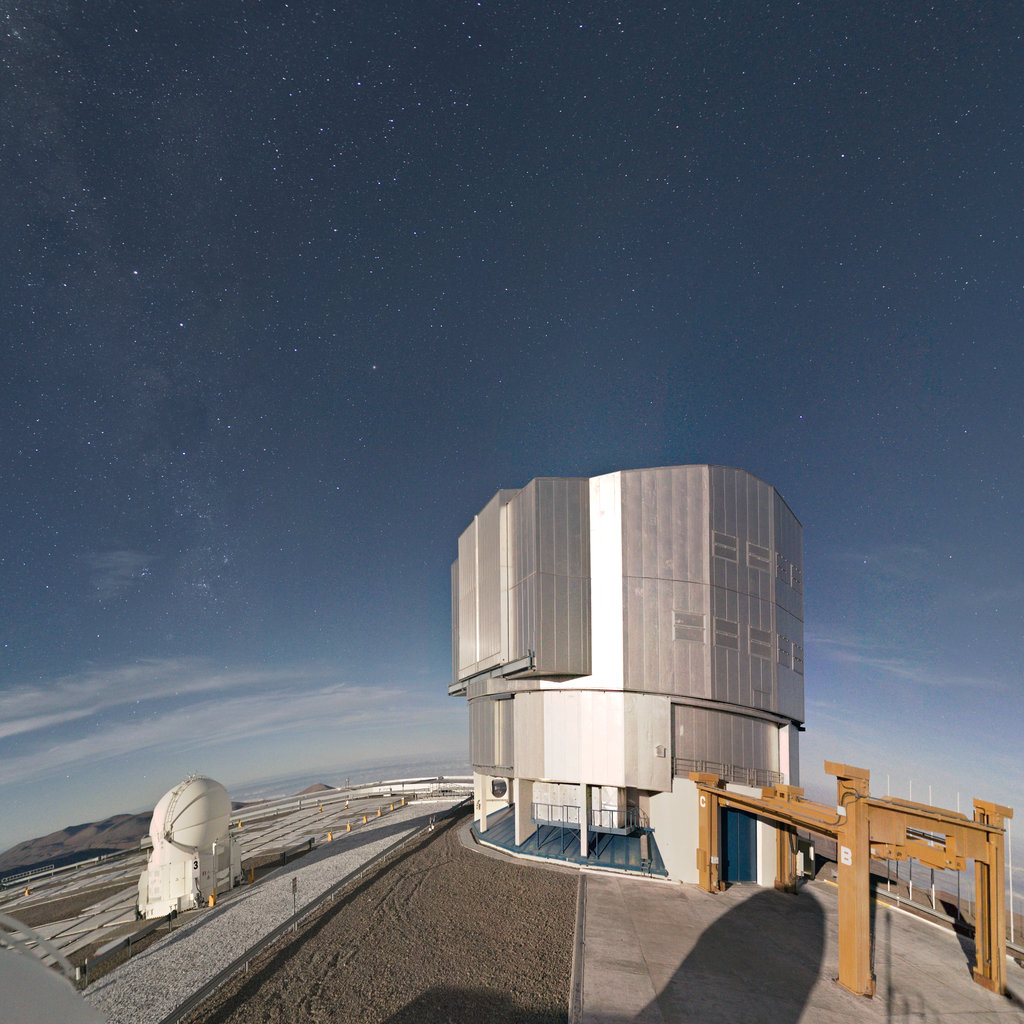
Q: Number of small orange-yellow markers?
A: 12